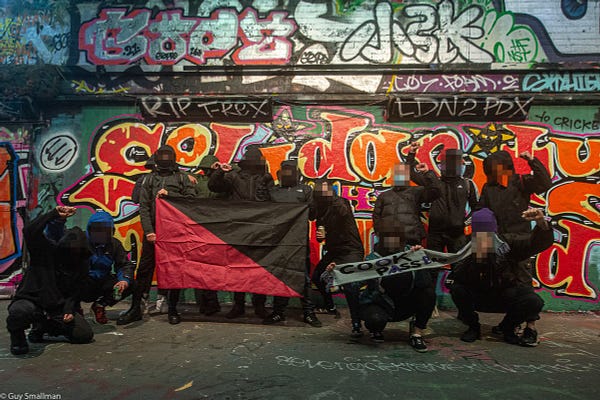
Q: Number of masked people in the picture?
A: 12